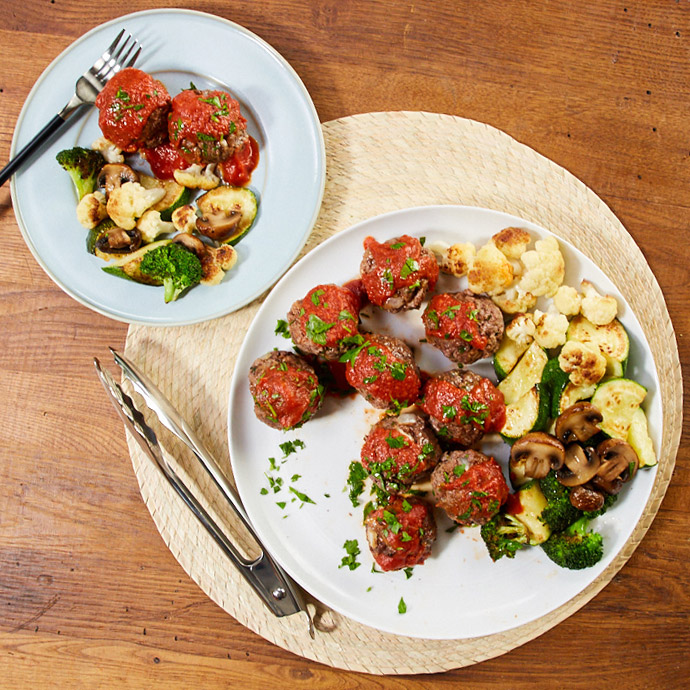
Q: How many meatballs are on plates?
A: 11